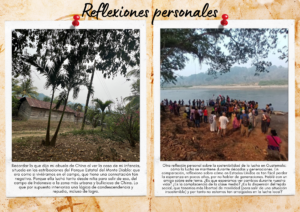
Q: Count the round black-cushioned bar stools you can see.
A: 0